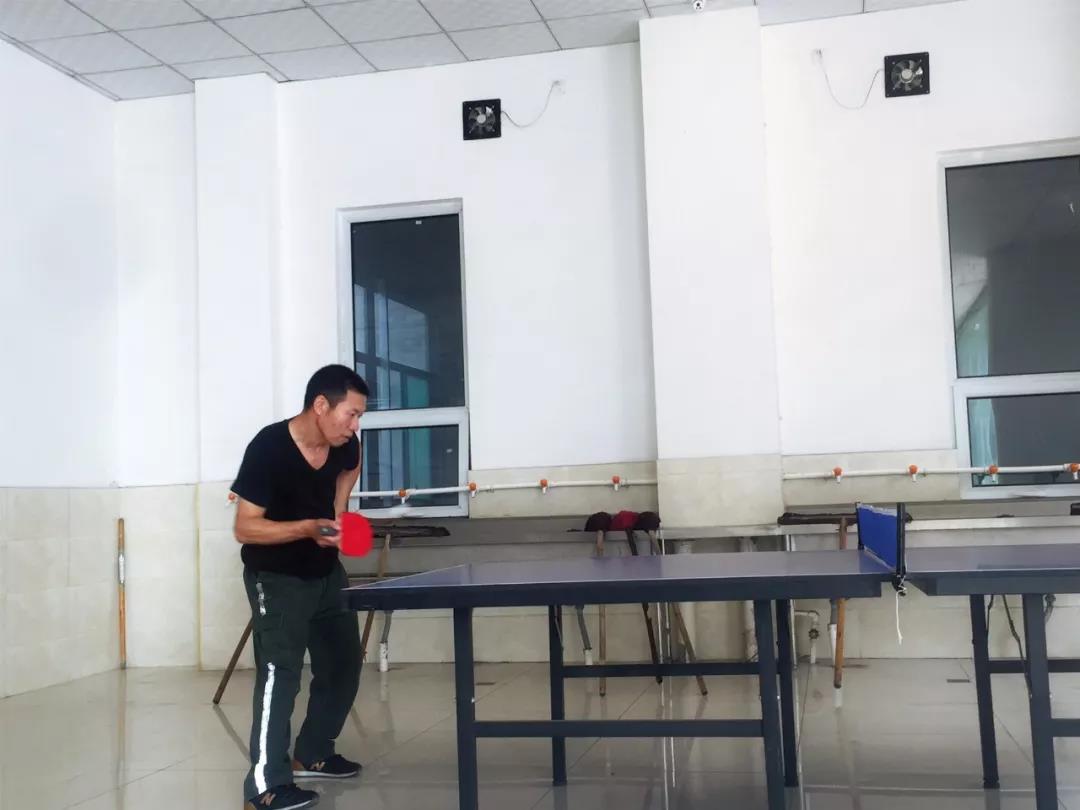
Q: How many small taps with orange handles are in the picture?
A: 9